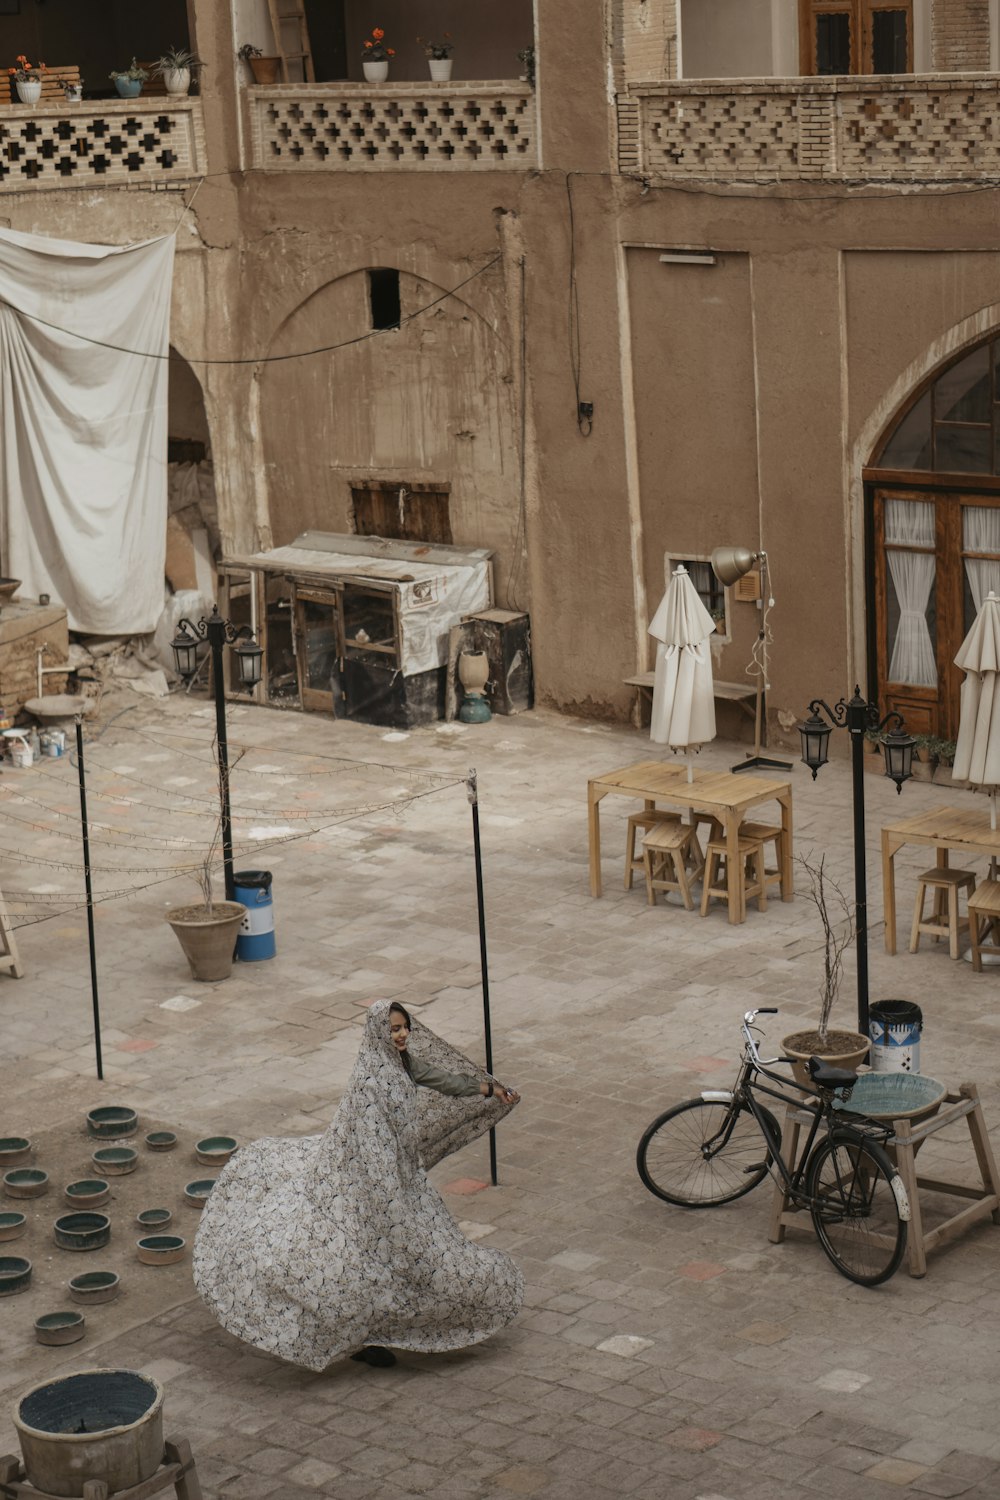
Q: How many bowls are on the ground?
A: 15